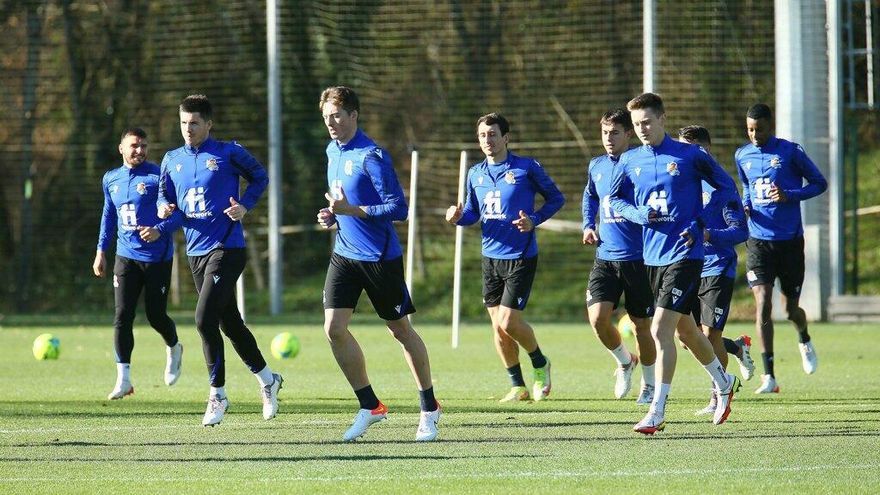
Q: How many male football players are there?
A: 8